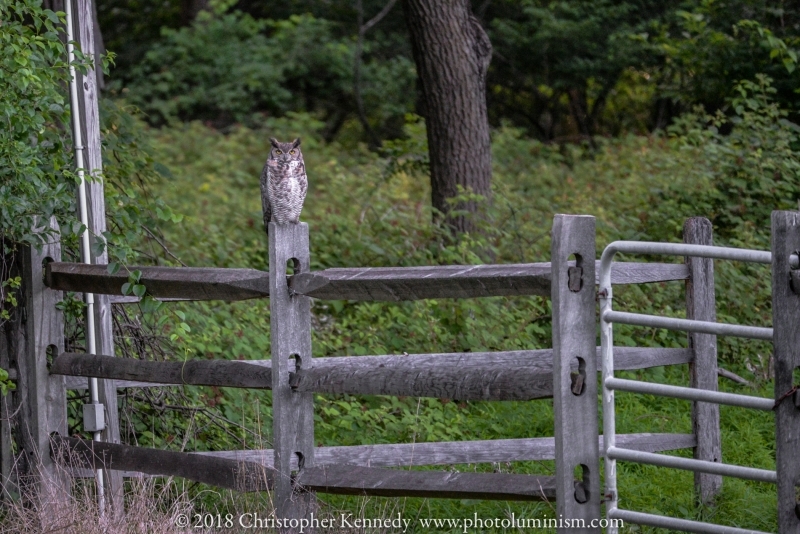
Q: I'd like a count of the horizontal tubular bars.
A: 5